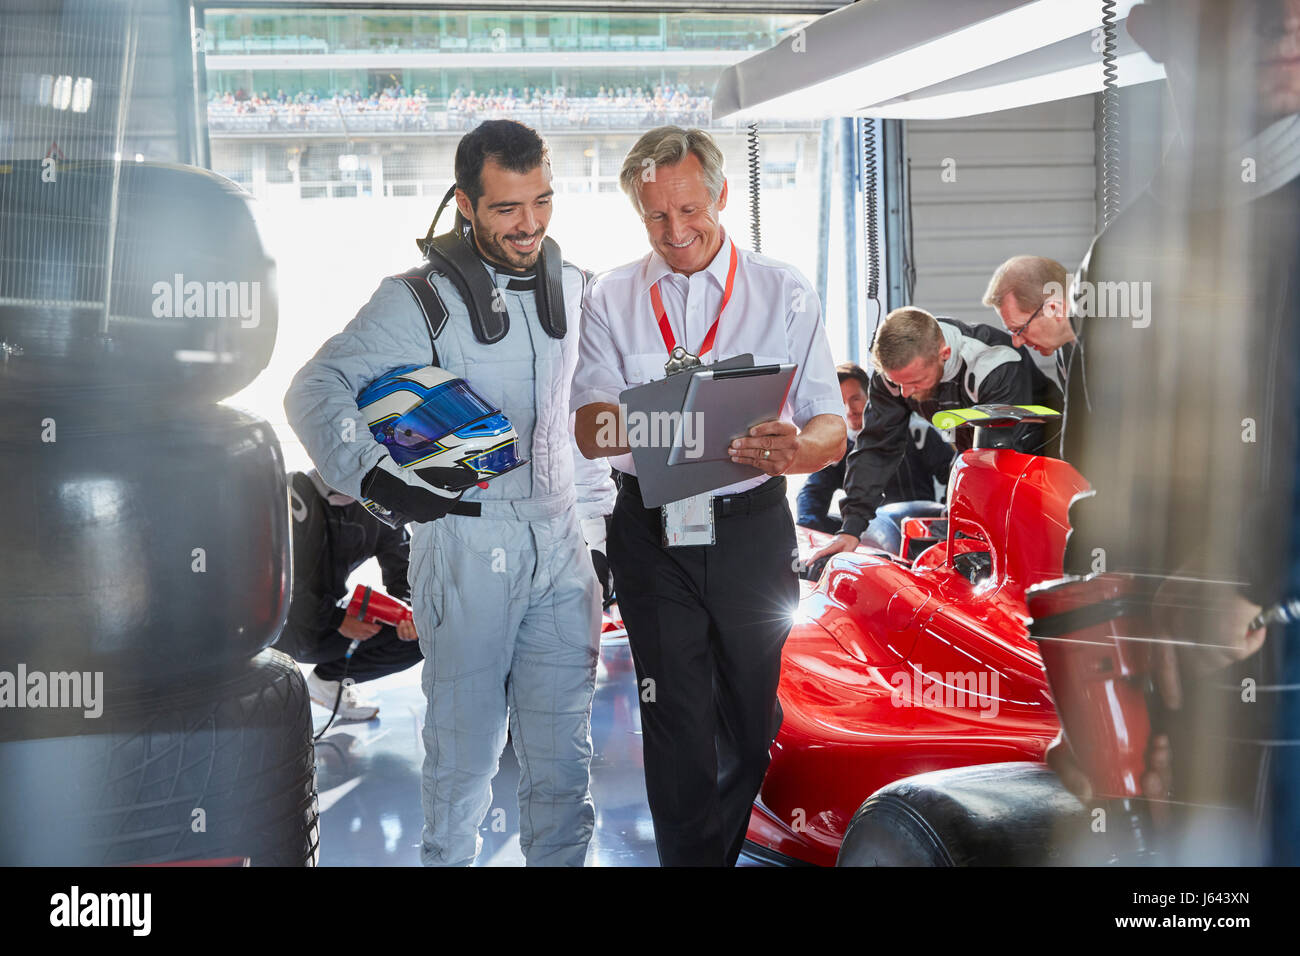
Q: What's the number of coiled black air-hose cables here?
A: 3